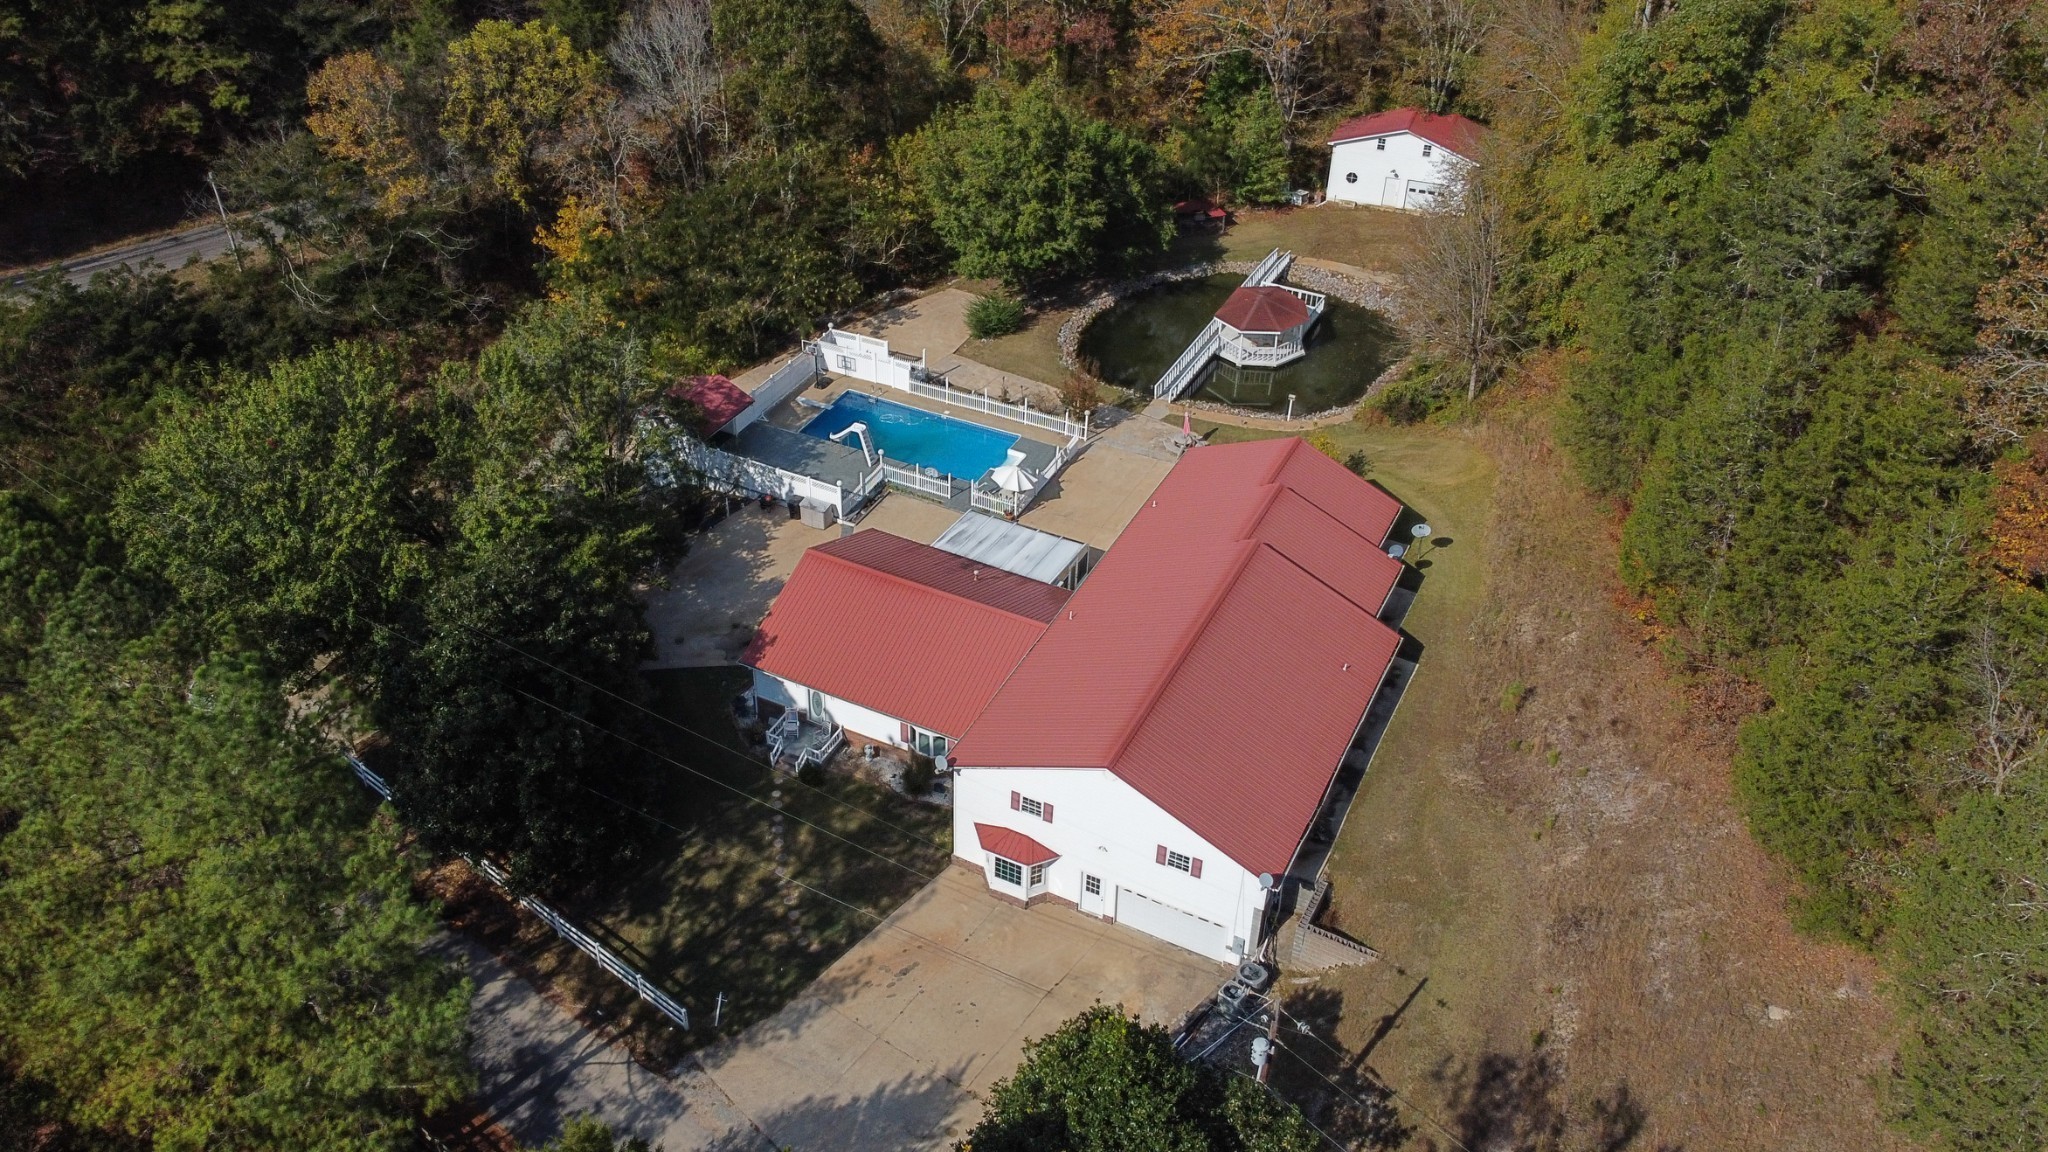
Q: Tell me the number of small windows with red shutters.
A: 2